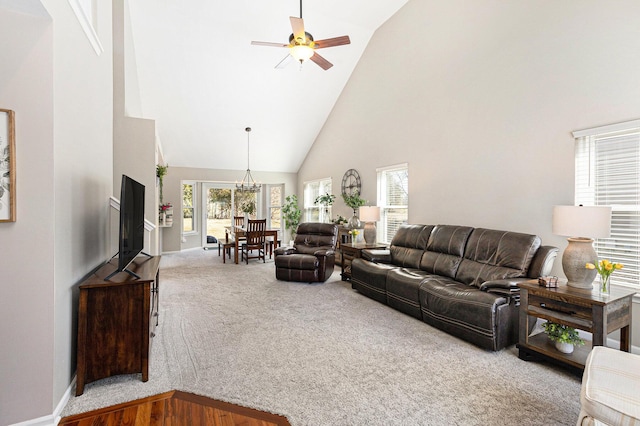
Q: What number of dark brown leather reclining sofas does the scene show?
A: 1